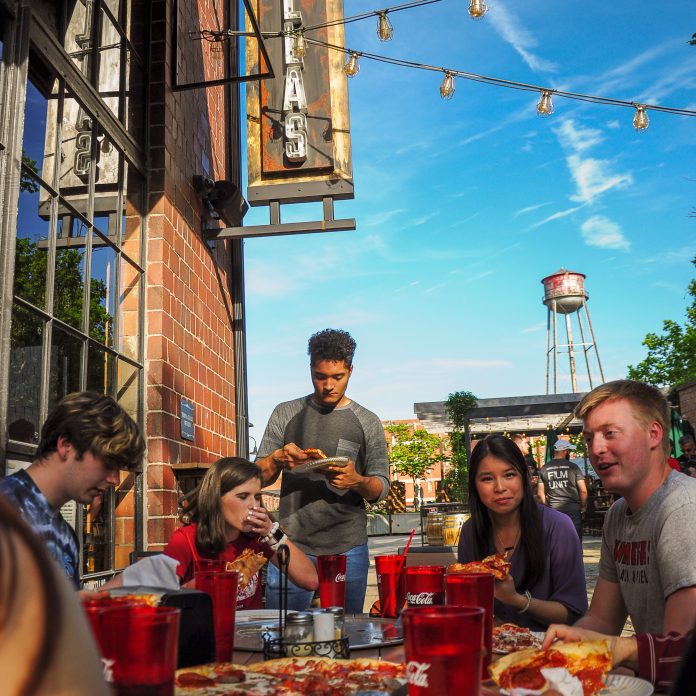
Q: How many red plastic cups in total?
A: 9